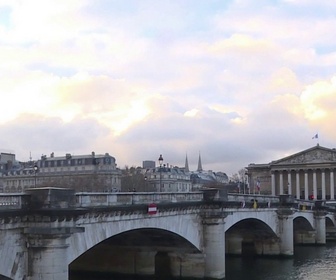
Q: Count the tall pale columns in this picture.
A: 8